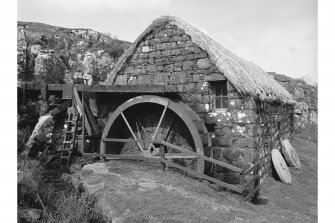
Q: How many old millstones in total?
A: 2